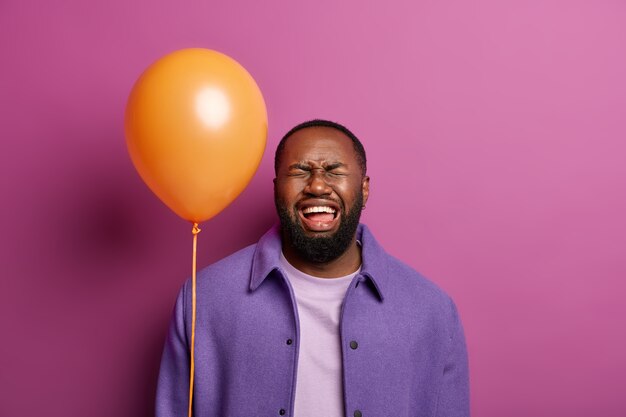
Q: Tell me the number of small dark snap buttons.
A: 4